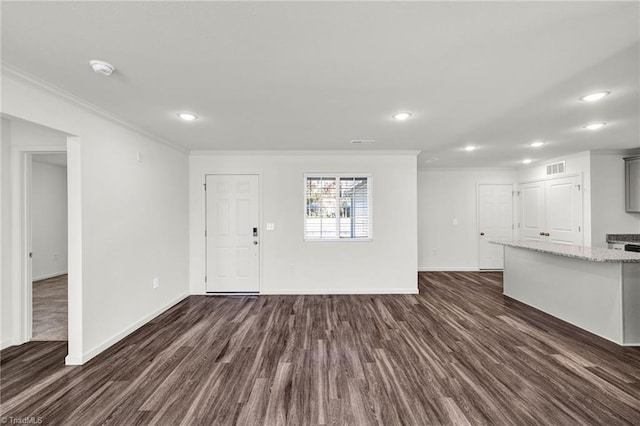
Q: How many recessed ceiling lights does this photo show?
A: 7